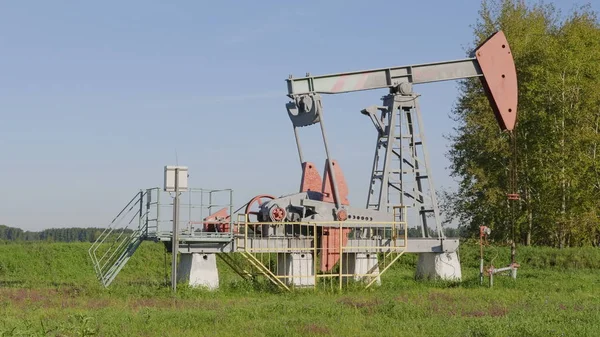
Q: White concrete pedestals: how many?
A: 4